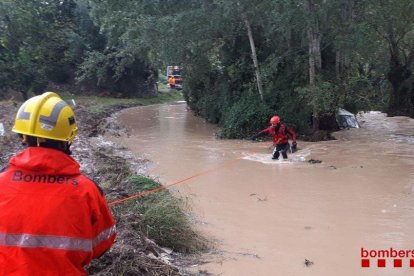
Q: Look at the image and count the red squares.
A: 4